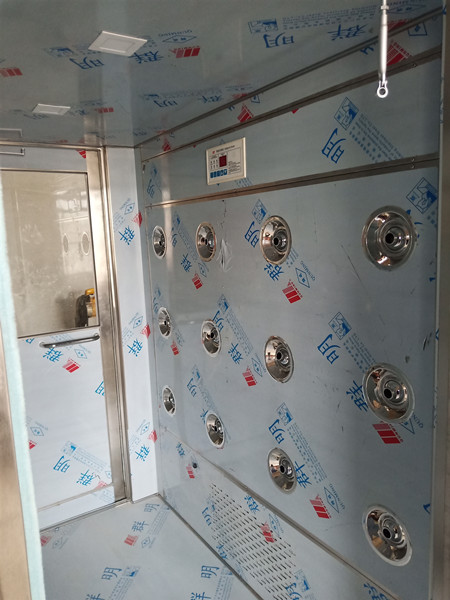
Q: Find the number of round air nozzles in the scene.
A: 12